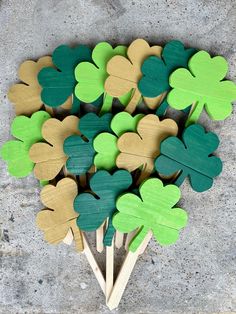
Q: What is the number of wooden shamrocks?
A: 15